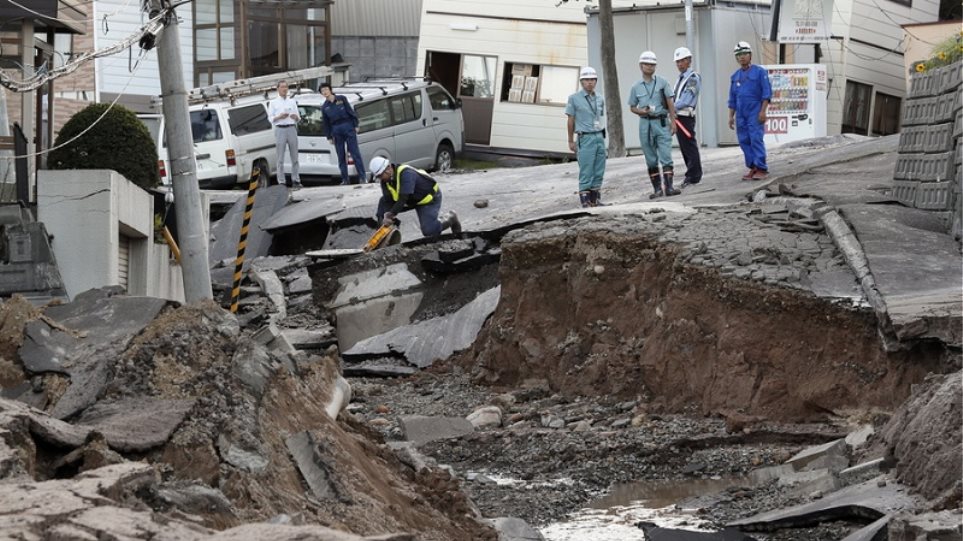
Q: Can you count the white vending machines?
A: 1